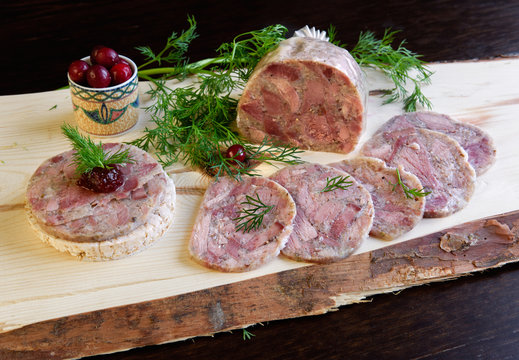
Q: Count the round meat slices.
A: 6